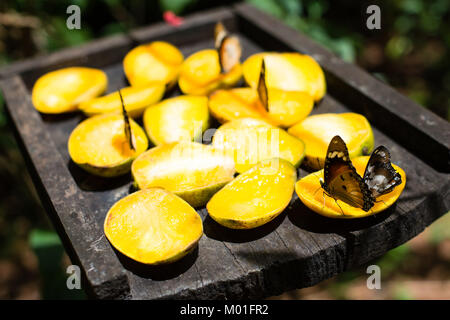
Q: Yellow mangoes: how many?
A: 14